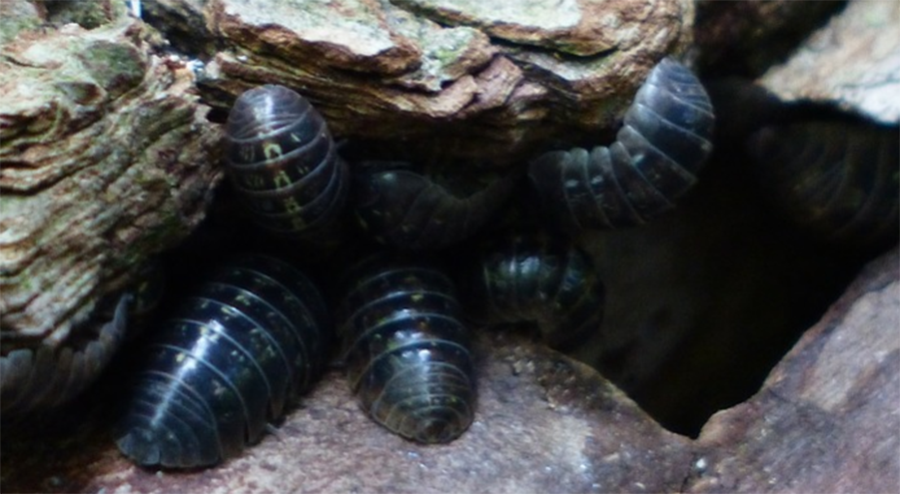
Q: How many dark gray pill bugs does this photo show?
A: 8